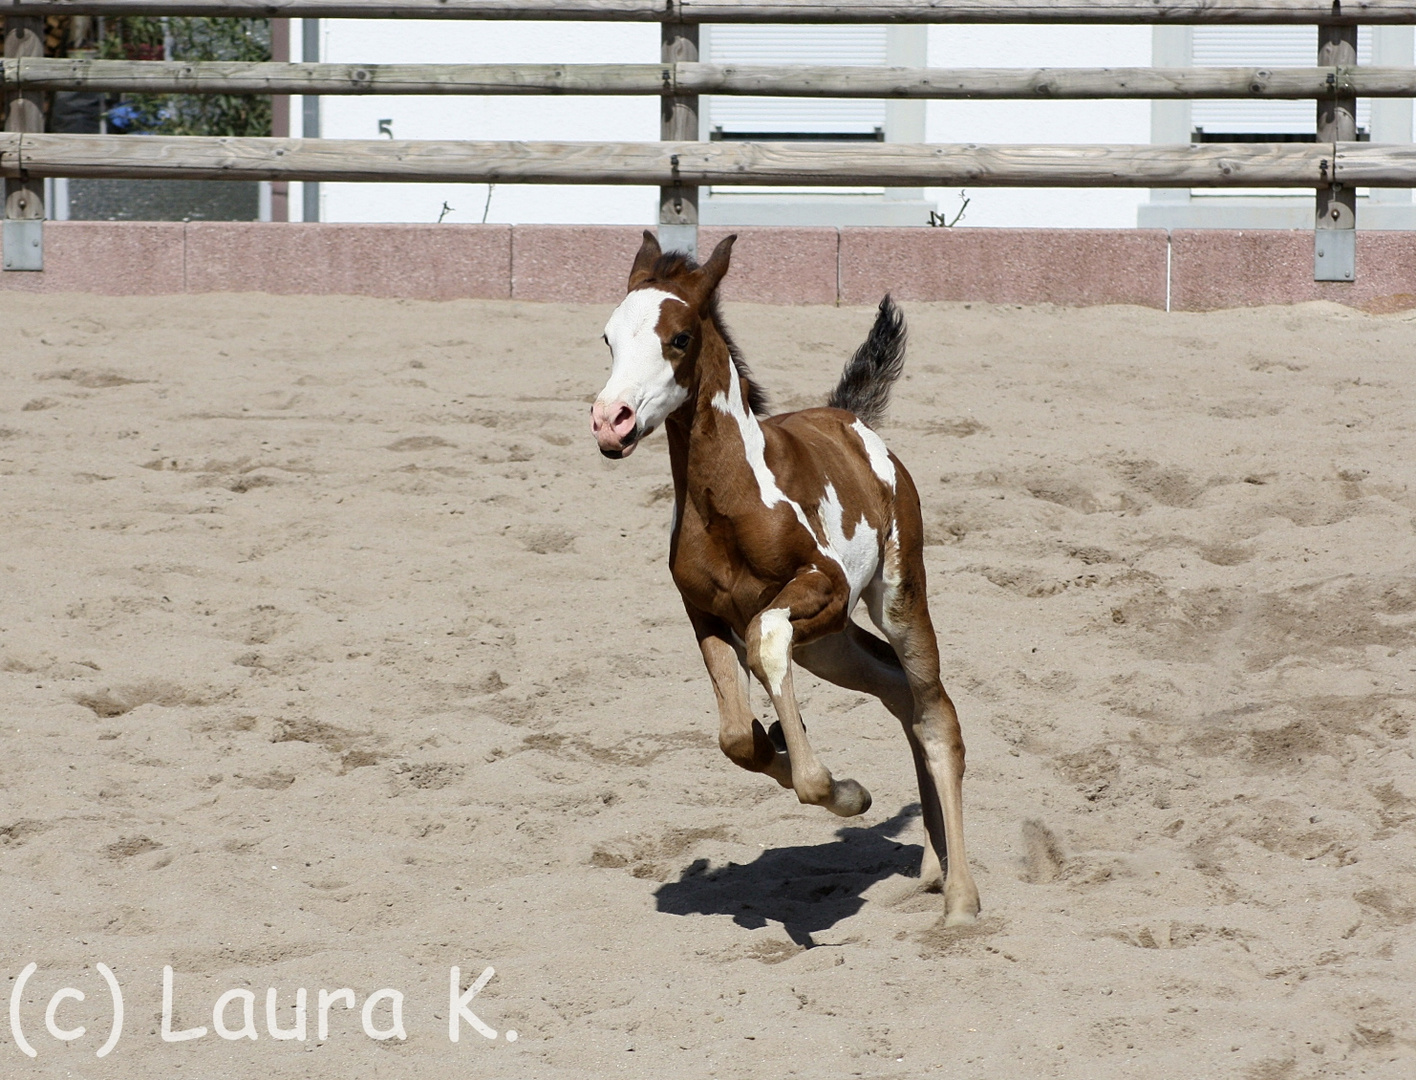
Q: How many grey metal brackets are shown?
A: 3